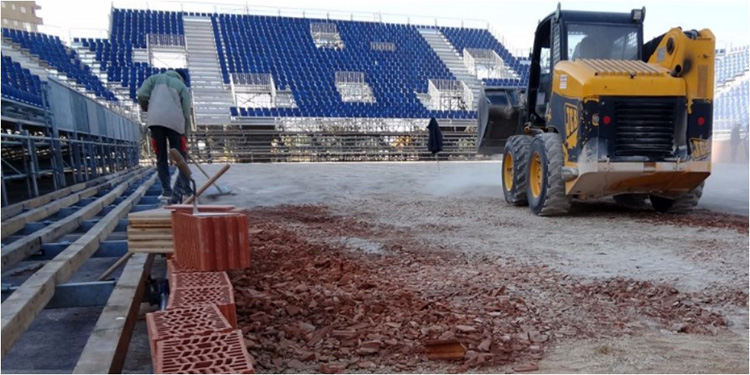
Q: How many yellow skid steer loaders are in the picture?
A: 1